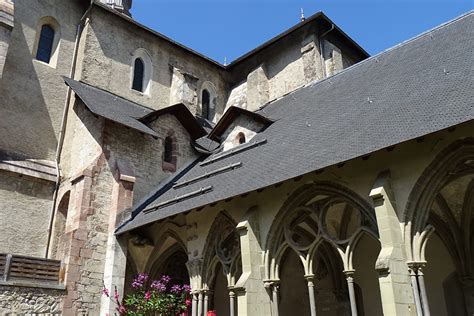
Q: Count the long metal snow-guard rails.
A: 3